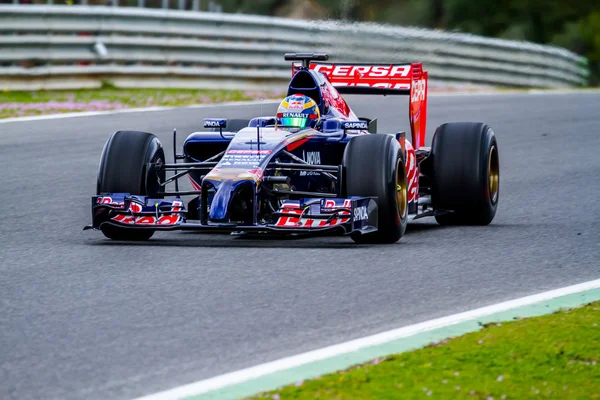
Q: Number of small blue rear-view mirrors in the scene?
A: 2